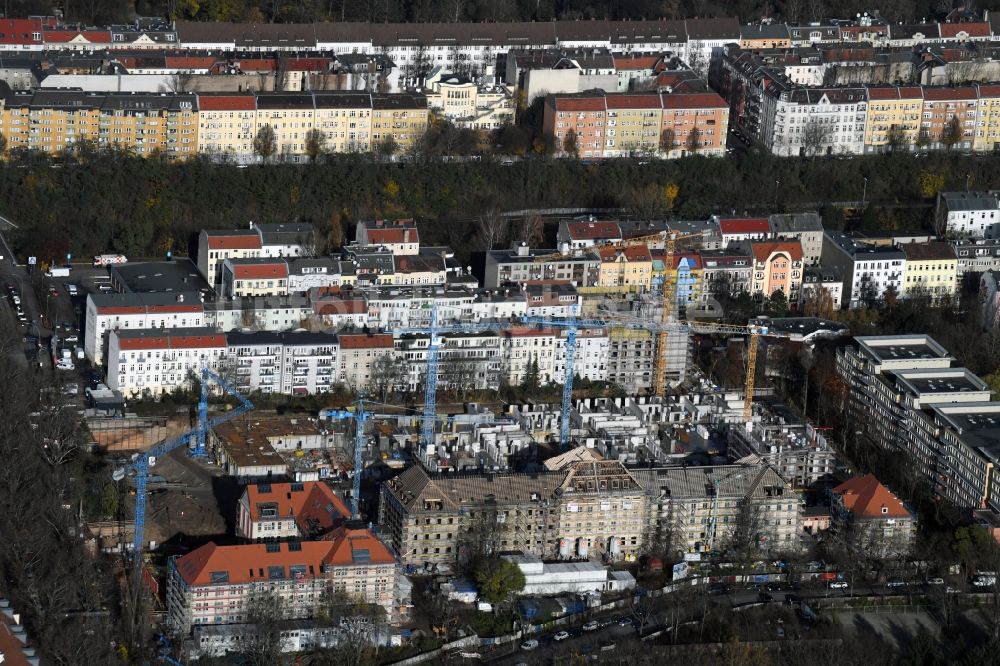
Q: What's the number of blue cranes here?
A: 5